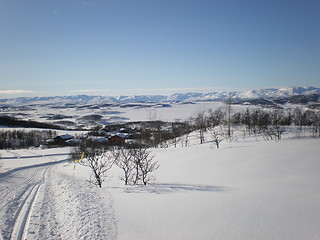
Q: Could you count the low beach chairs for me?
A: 0